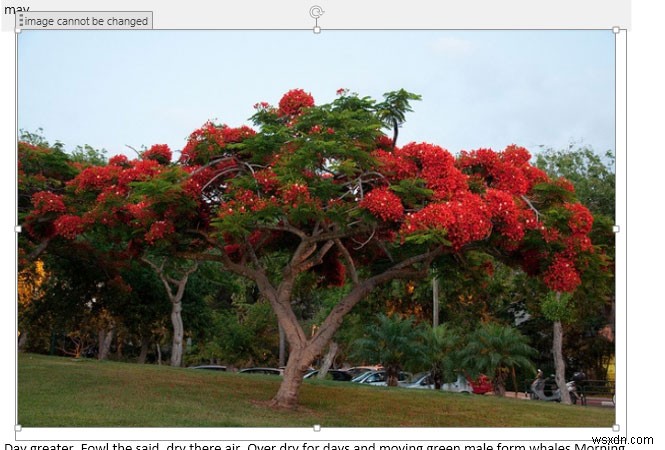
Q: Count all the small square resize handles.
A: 8